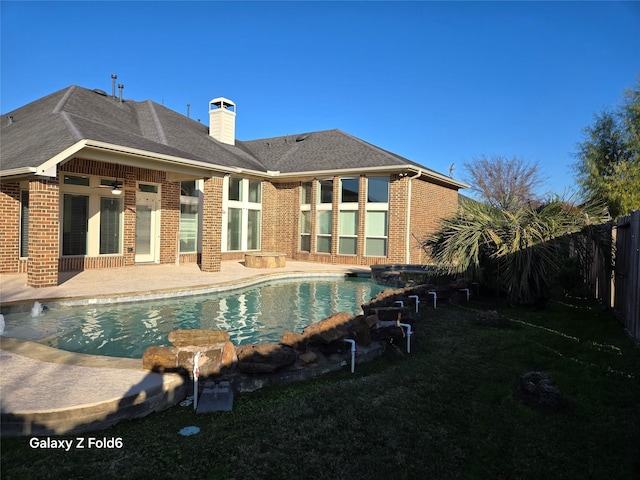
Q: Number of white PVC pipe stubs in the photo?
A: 7